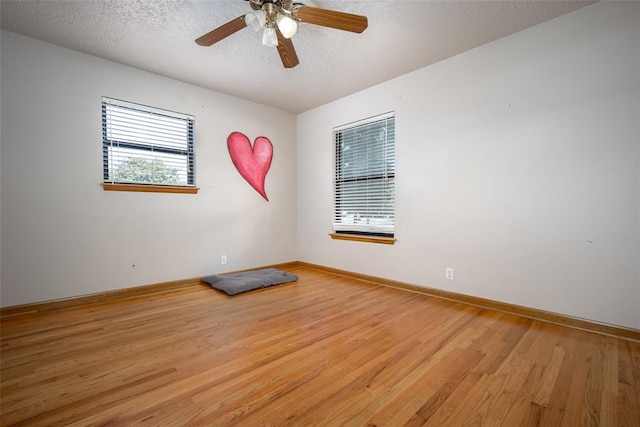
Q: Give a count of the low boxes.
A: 2